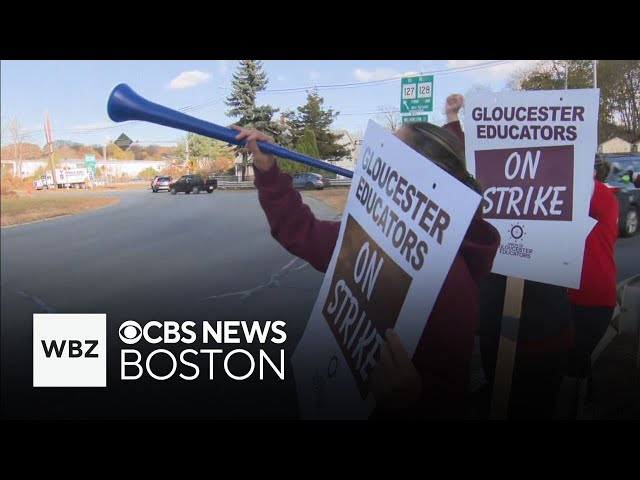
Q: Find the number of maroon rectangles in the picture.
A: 2